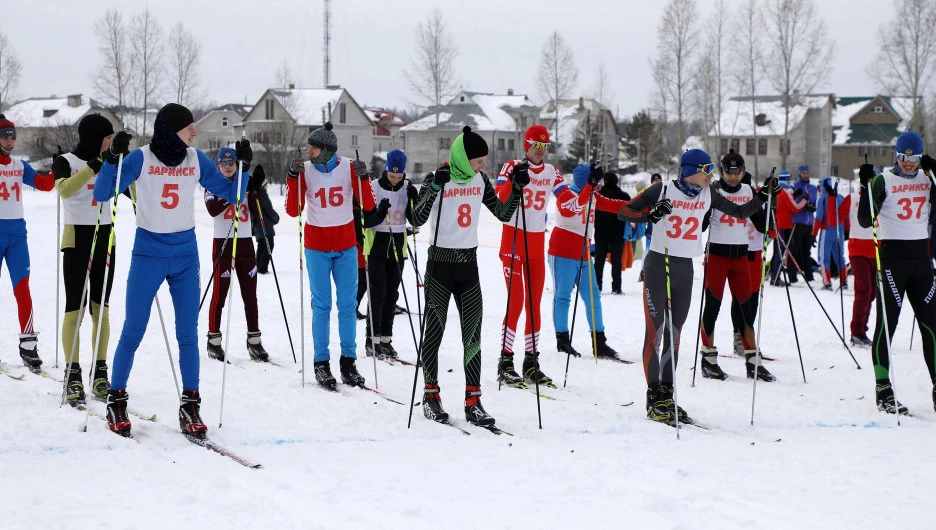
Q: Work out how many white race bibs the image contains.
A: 14